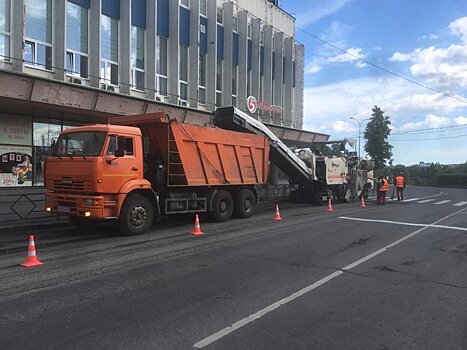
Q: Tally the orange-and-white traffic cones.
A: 5